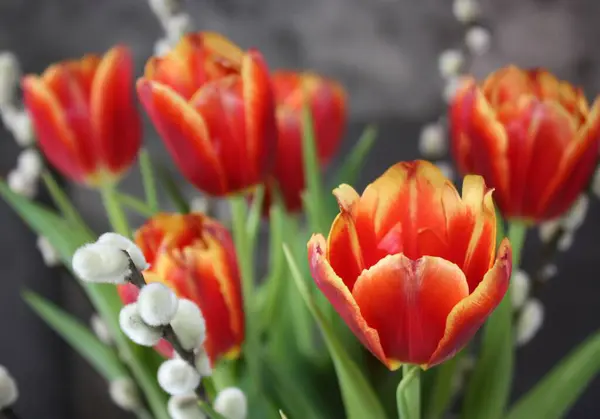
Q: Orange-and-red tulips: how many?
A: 6